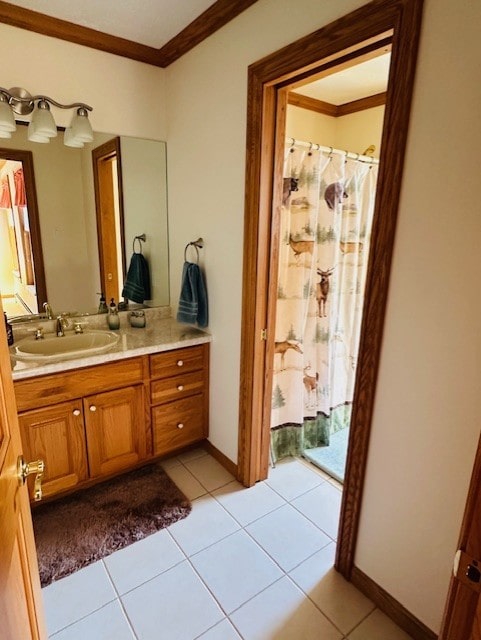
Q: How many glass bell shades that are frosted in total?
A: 3